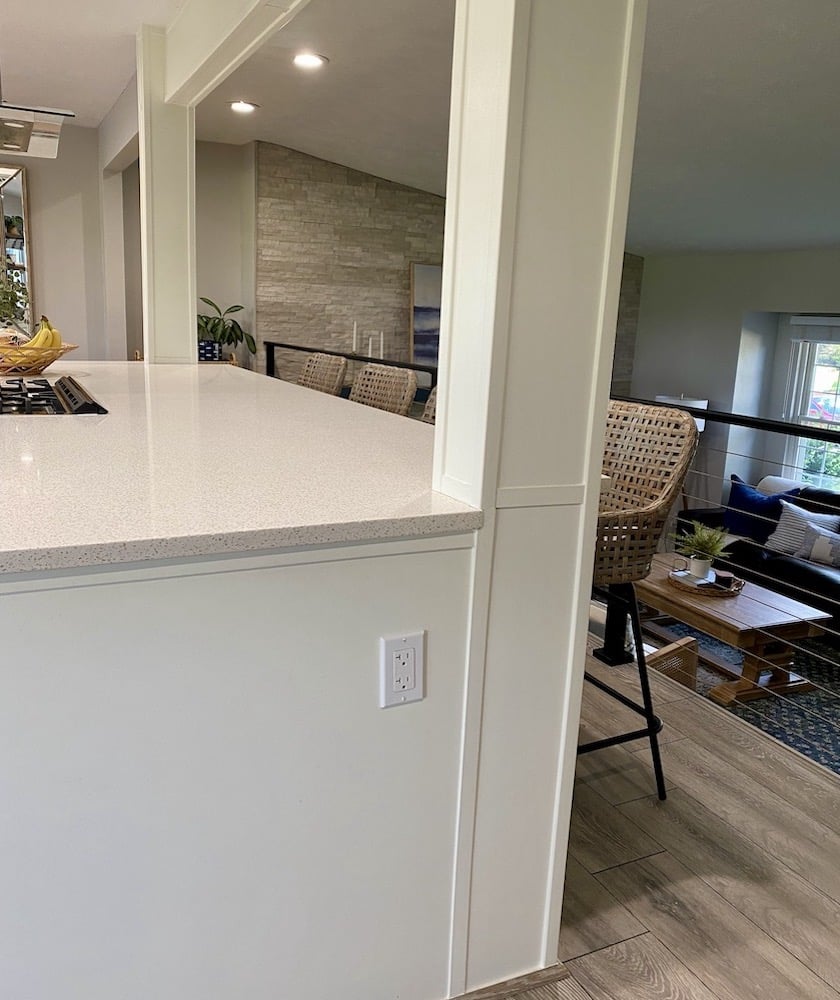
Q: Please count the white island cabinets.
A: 1